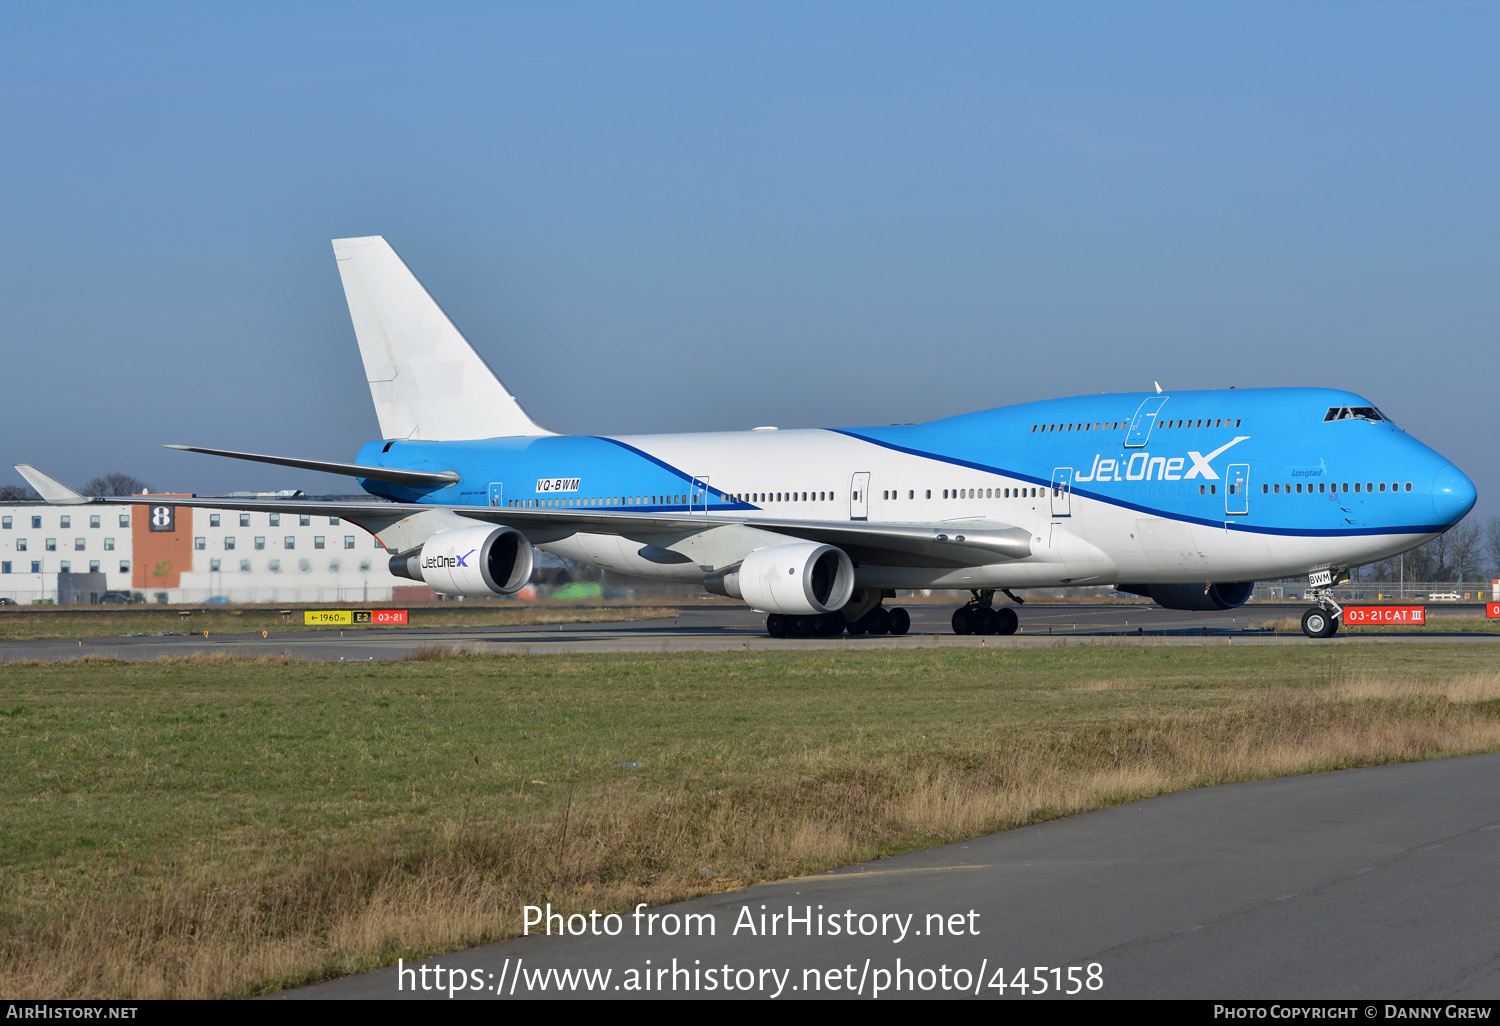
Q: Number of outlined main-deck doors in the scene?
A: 5